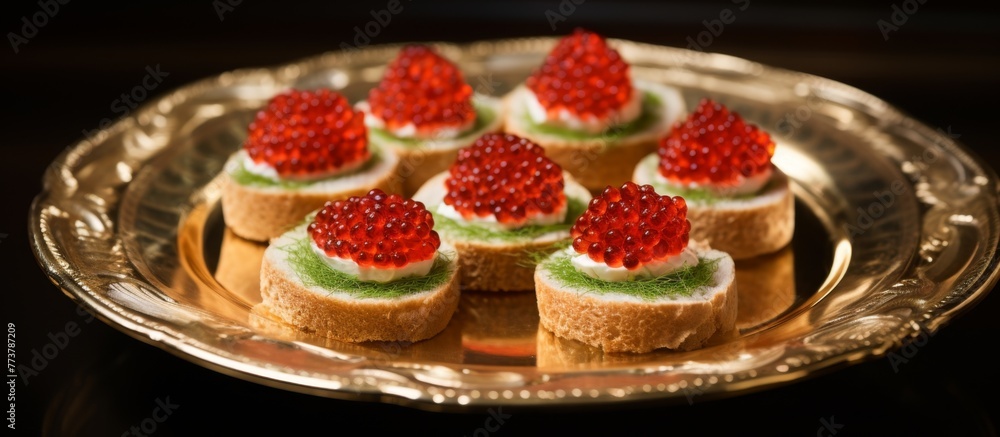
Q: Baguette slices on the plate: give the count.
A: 7